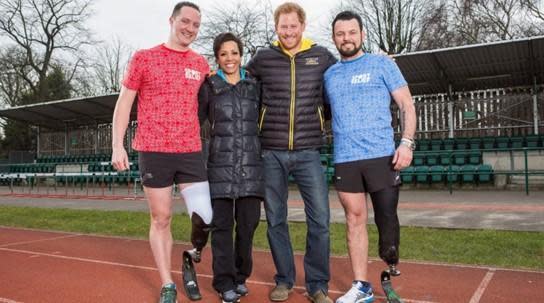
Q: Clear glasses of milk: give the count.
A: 0